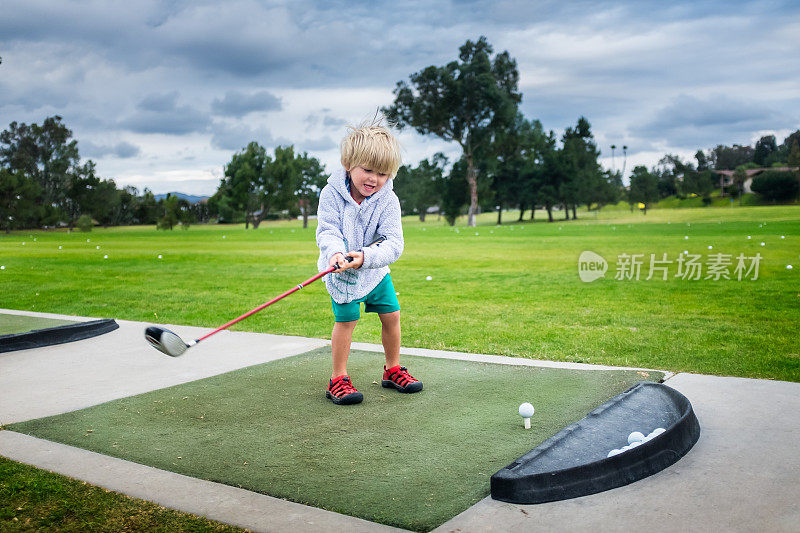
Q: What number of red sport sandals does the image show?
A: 2